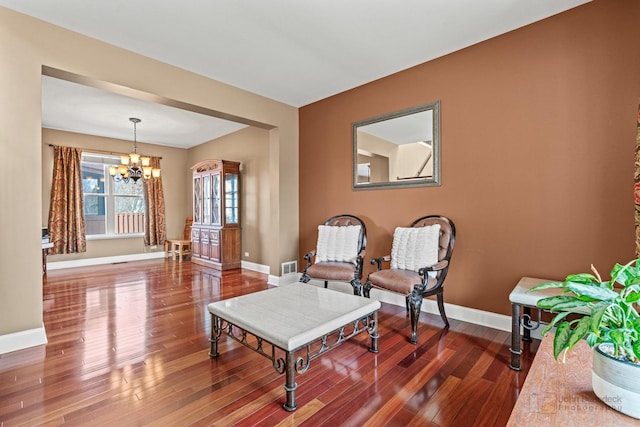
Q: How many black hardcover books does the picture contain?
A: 0